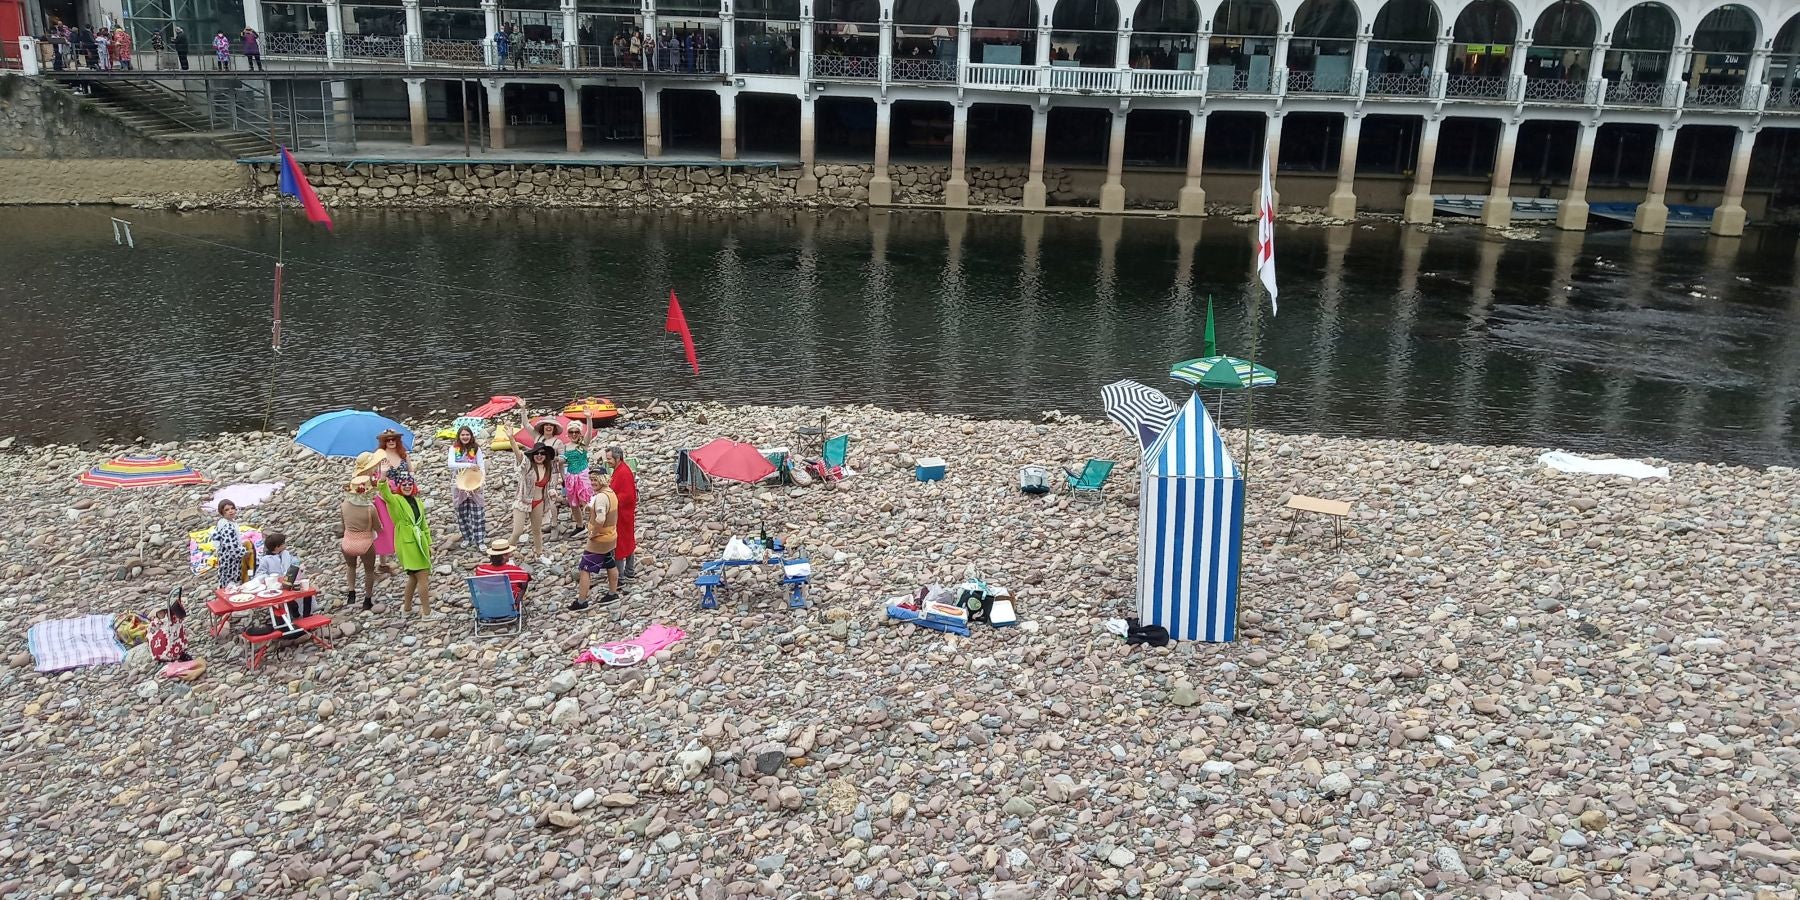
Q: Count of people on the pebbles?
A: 13